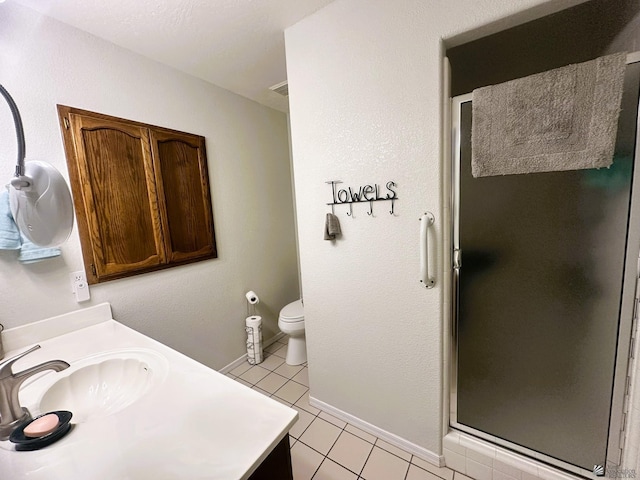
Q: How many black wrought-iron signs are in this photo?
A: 1